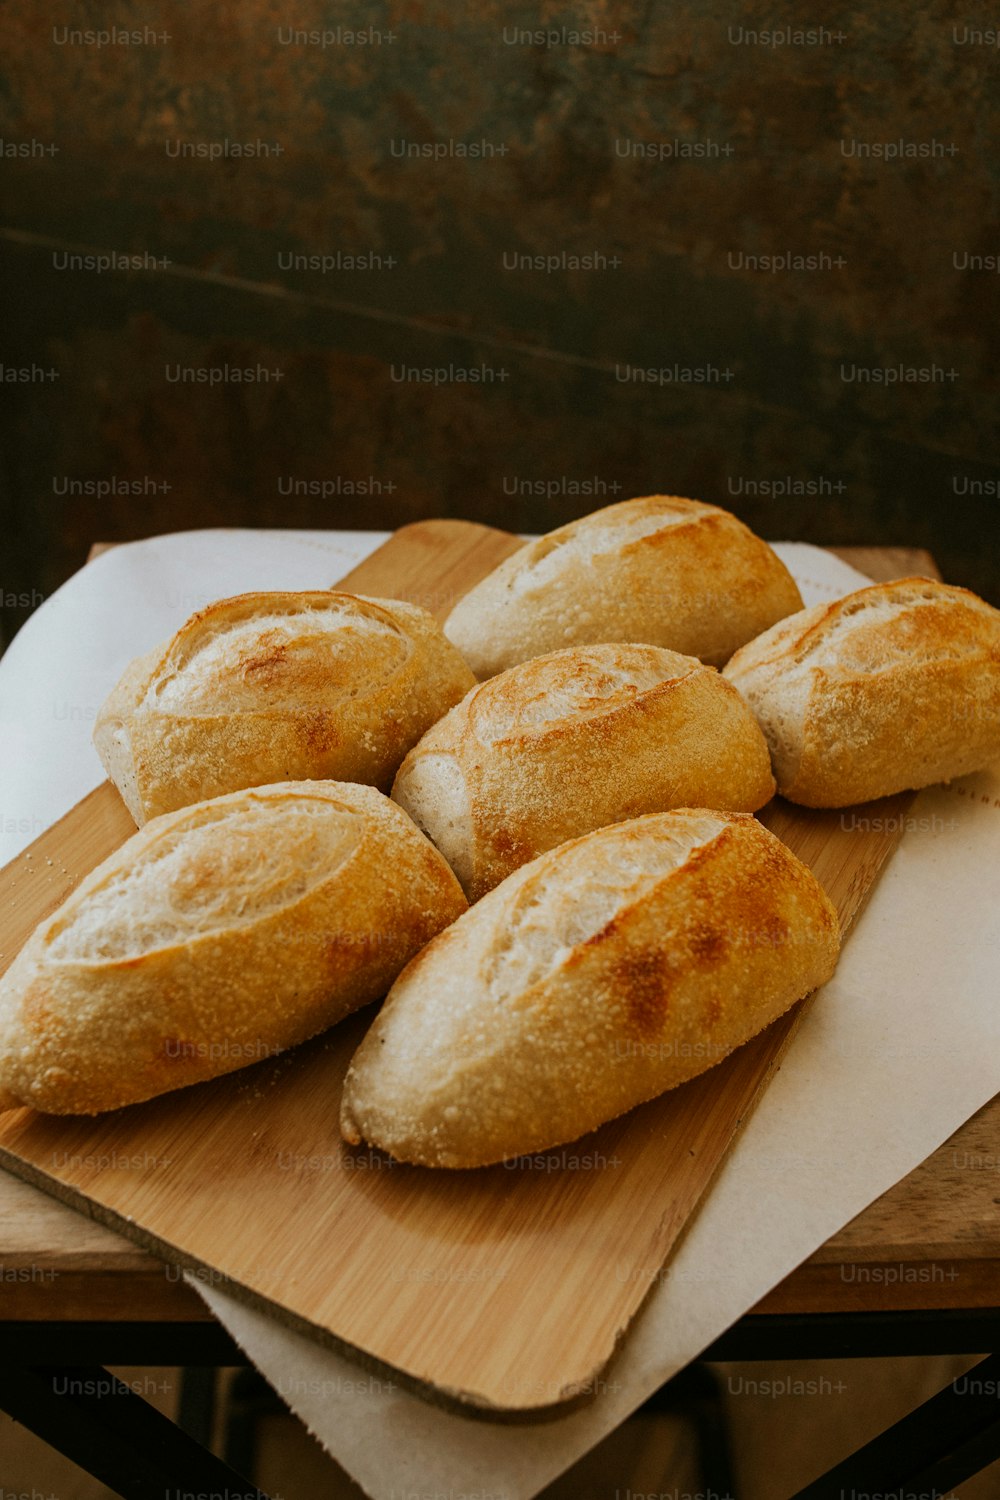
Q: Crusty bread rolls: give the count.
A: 6